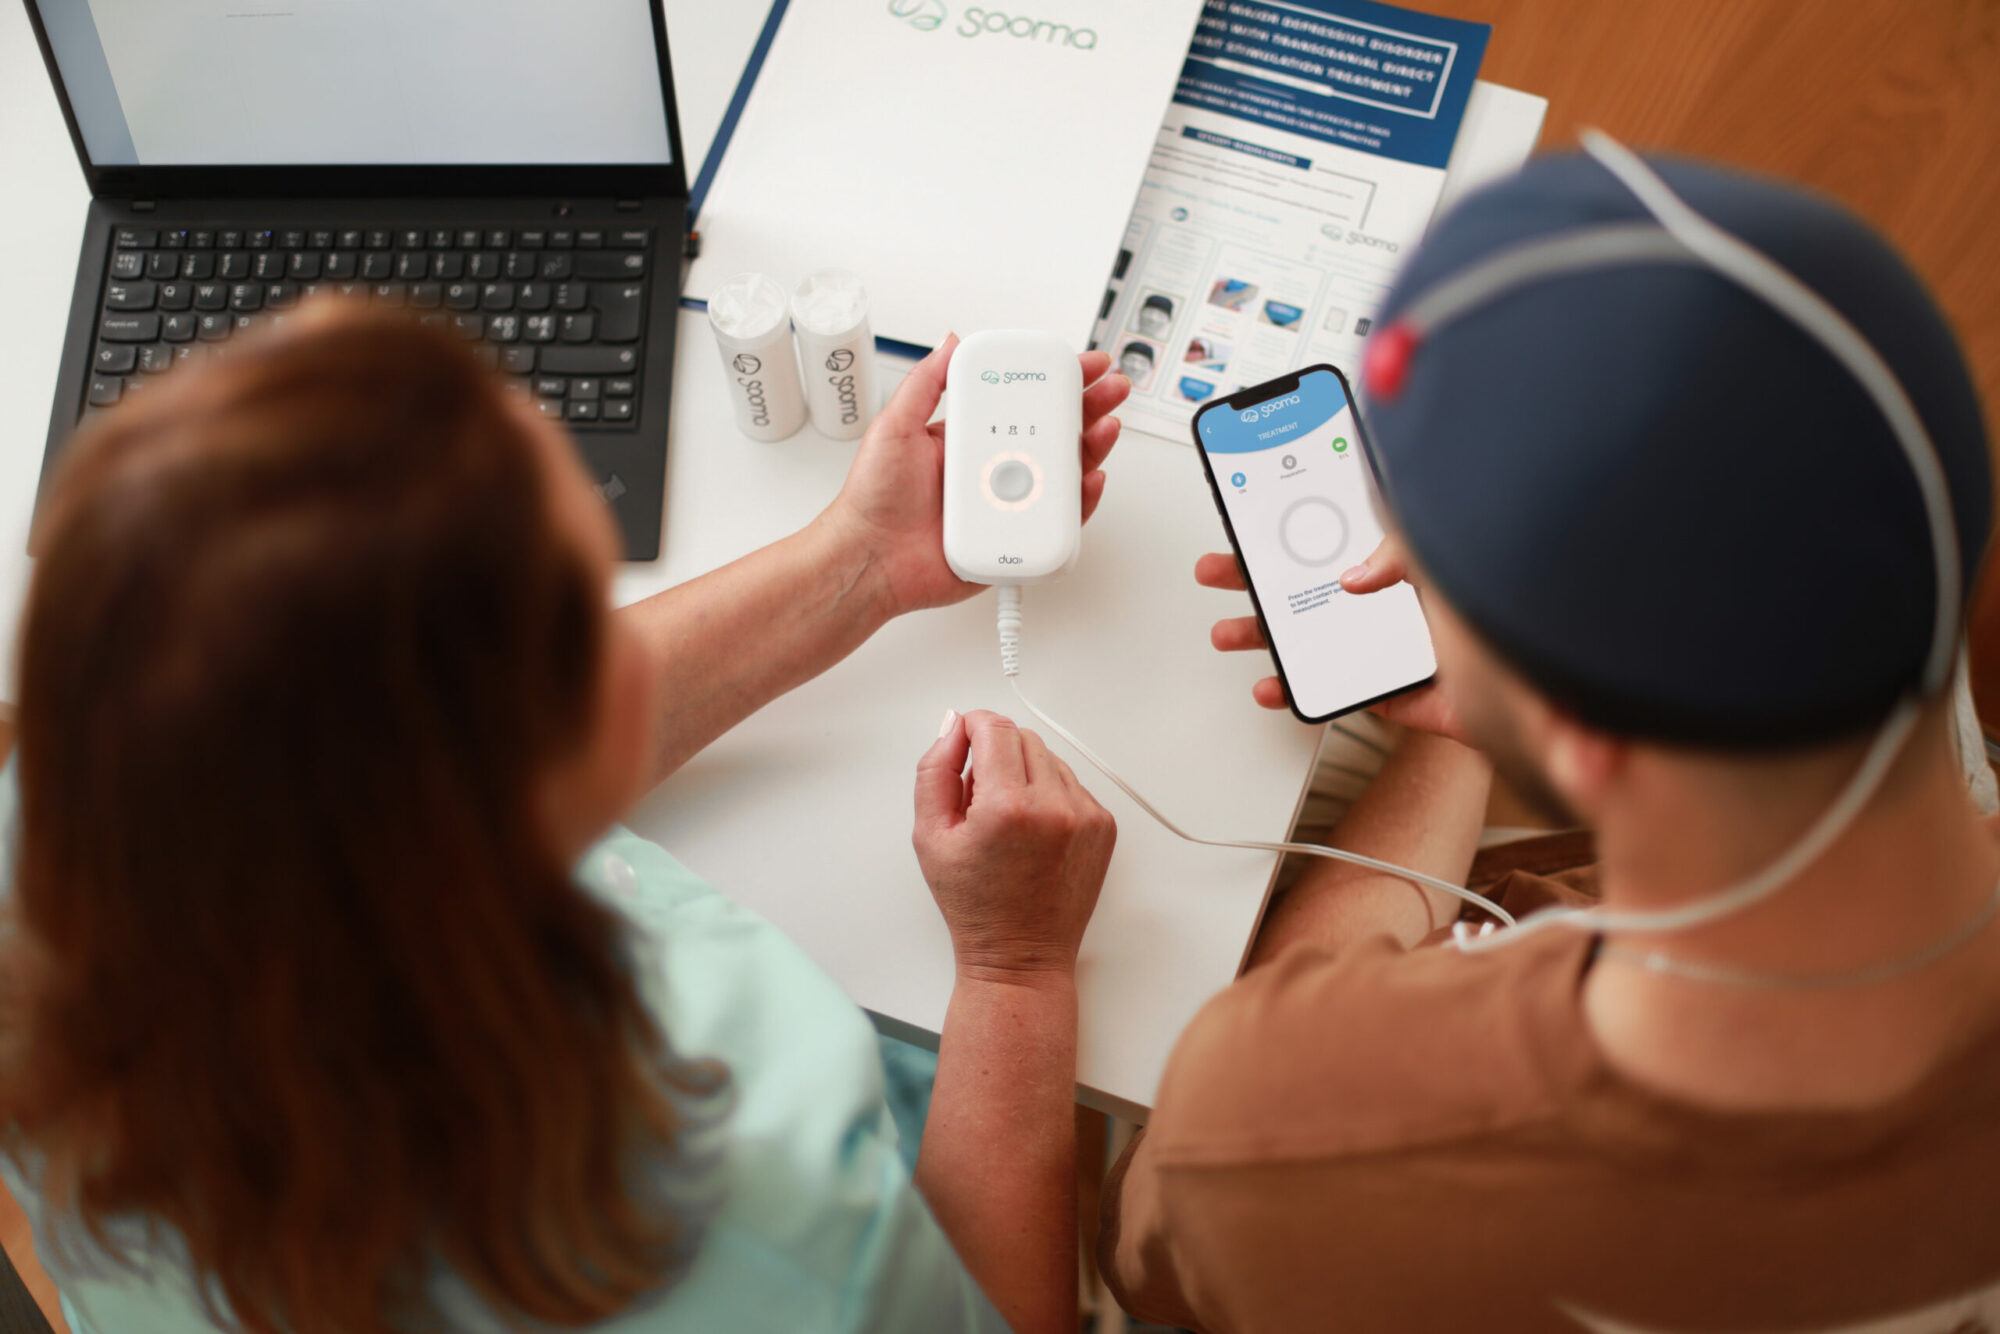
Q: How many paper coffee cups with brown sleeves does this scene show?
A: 0